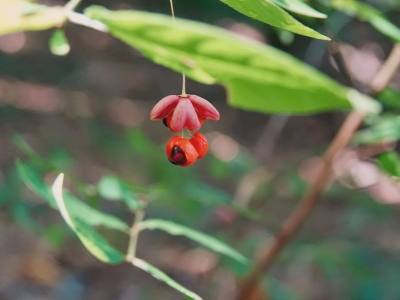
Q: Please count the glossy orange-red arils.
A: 2